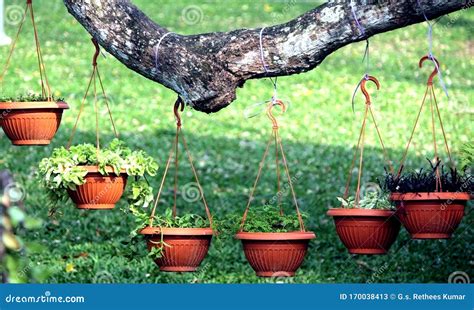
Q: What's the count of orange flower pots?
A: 6